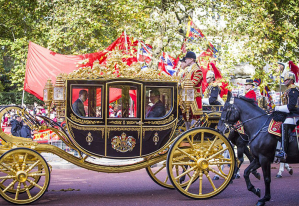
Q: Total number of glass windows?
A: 3